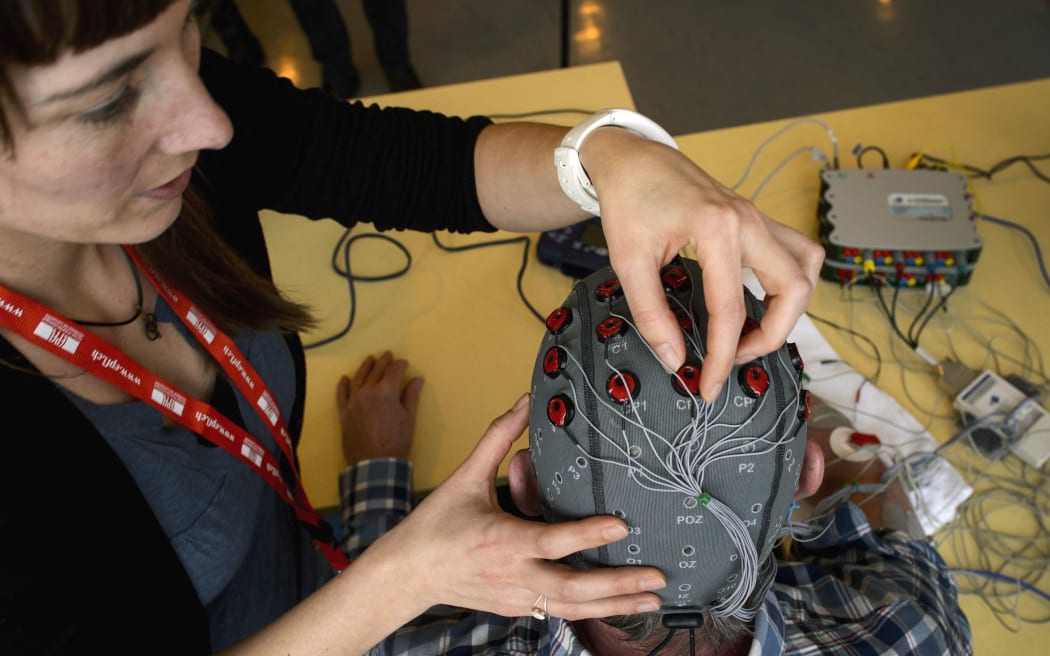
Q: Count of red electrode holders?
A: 13